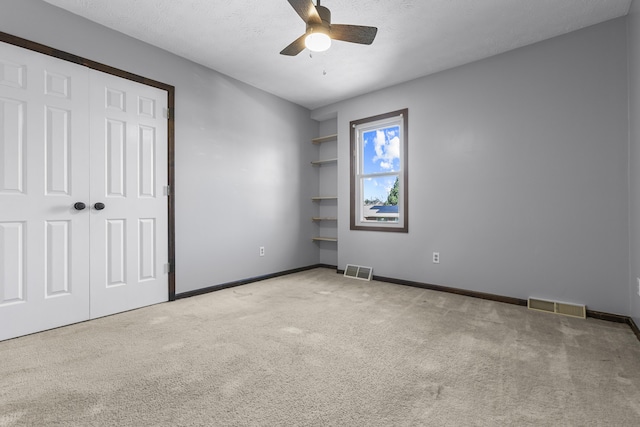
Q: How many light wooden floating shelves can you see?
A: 5